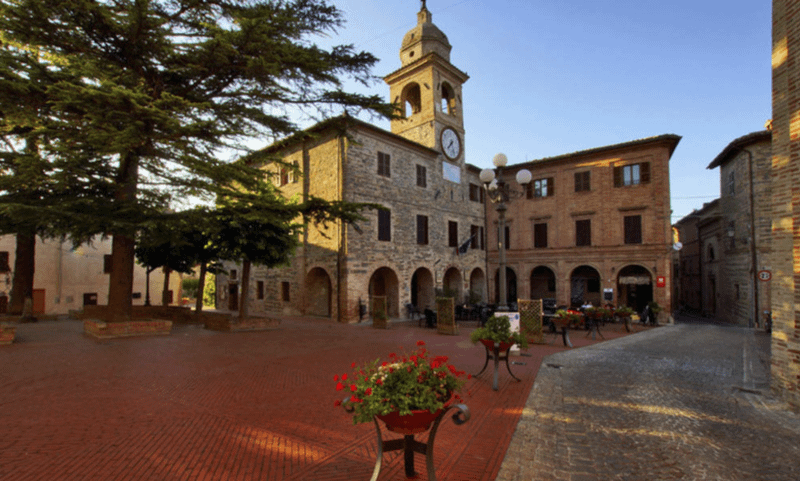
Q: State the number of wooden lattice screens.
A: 3